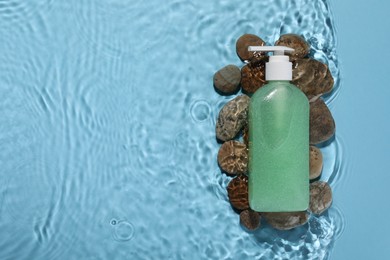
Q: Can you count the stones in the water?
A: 13